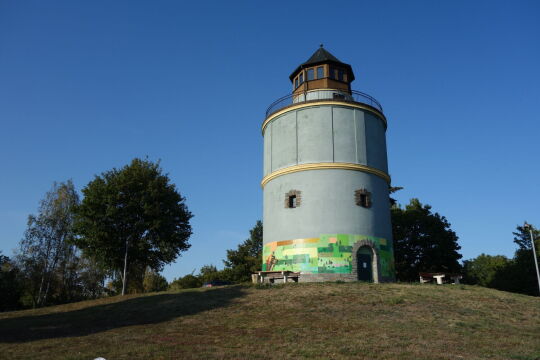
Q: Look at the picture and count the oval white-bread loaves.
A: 0